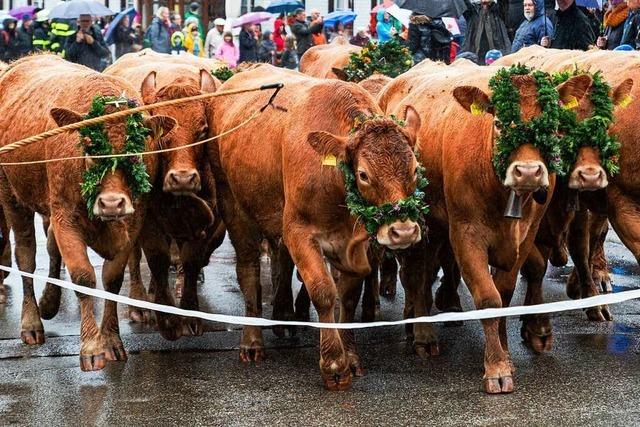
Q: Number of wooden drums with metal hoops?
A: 0